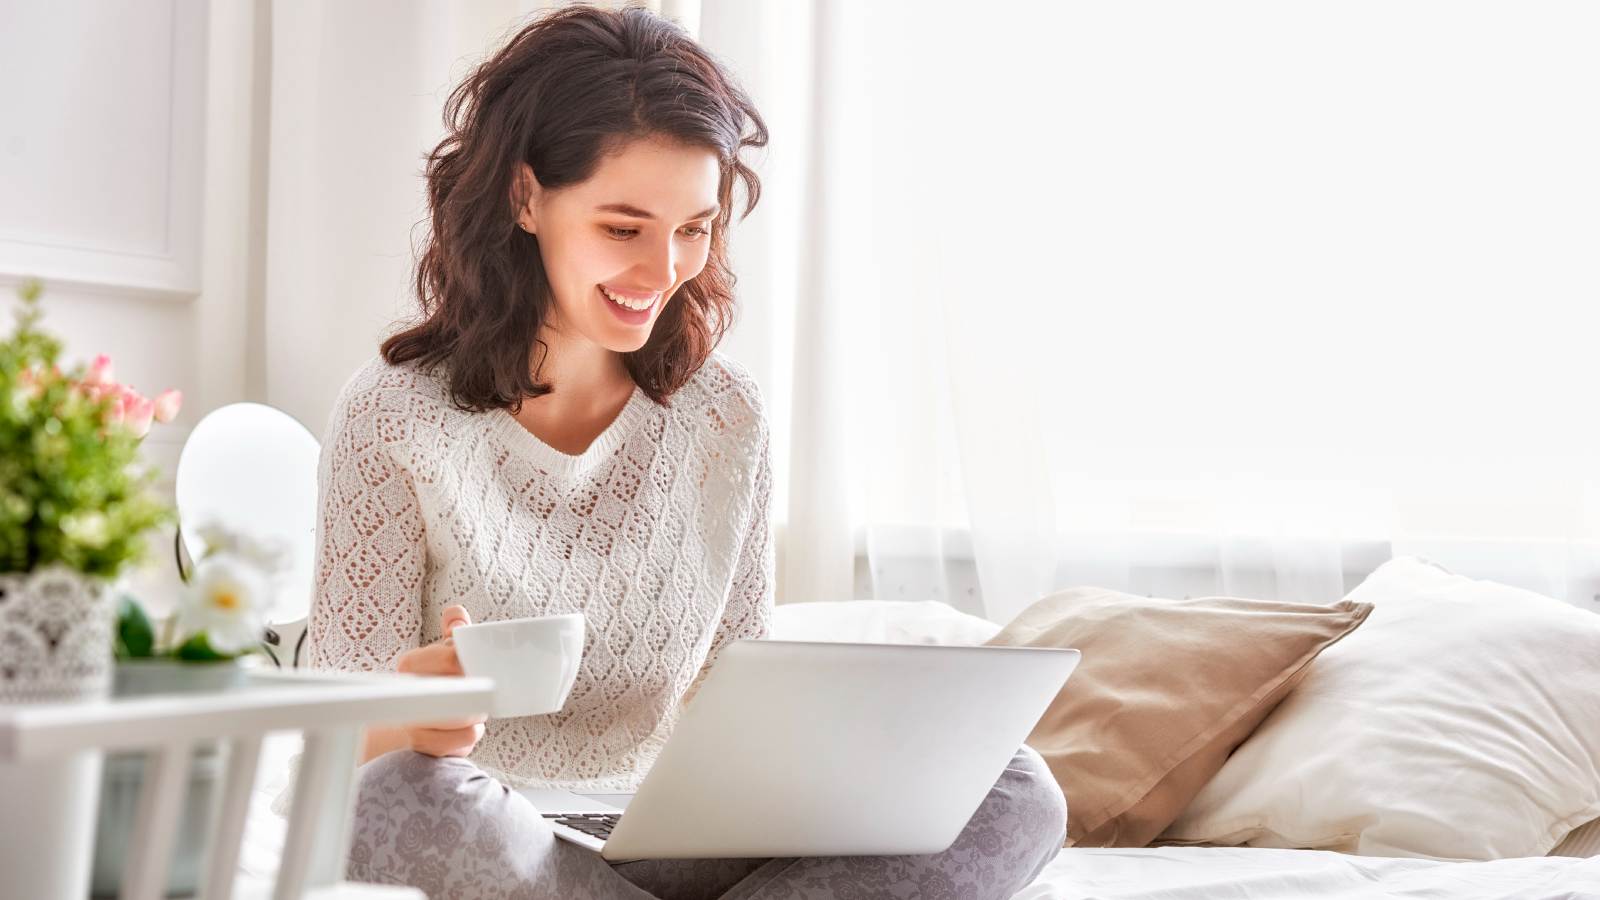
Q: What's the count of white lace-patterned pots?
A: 1